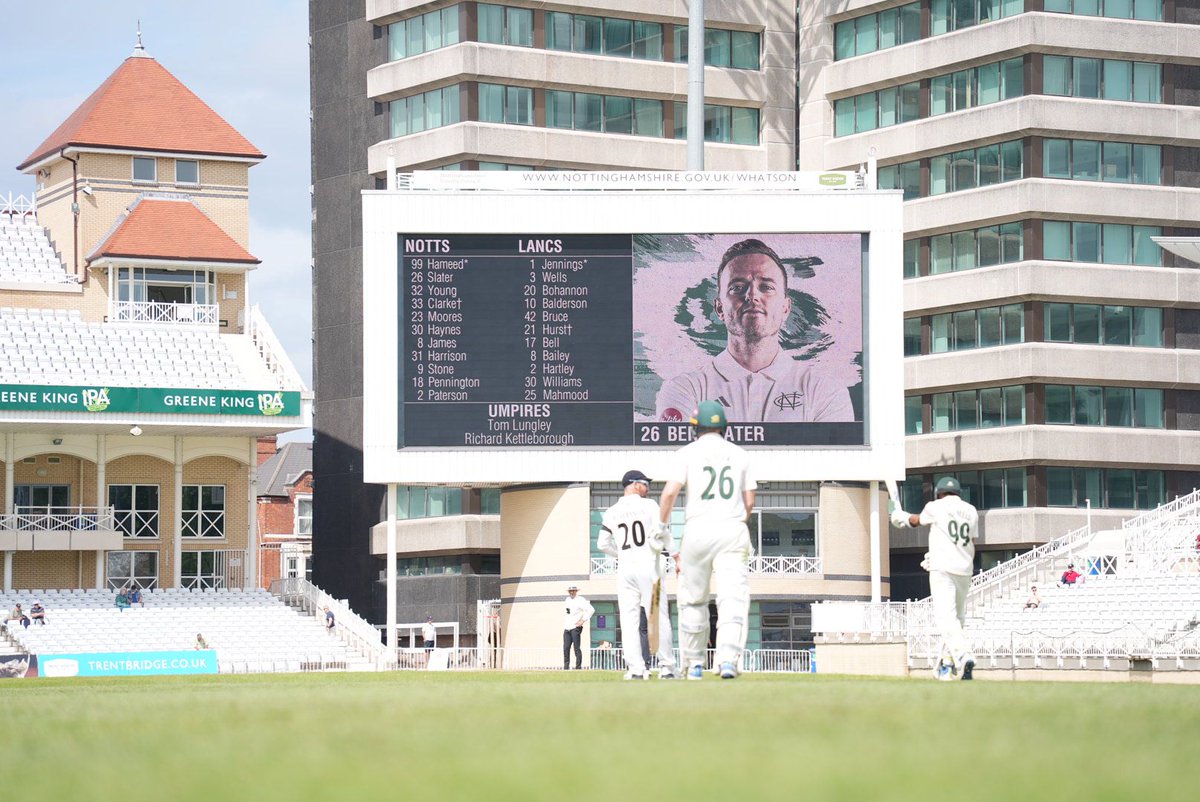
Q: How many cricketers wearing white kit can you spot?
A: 3